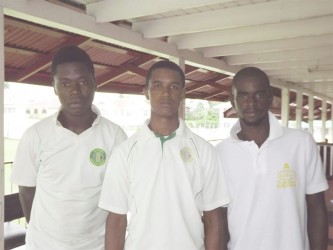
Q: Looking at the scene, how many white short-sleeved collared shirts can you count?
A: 3